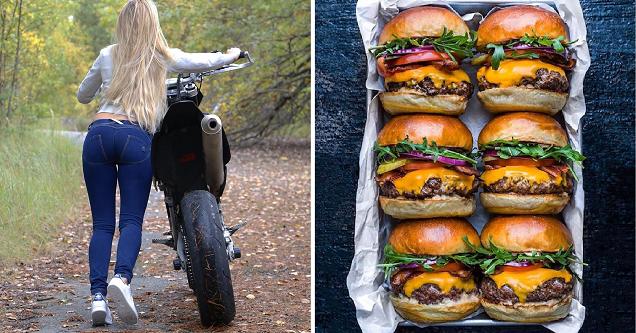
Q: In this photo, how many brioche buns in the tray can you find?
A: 6